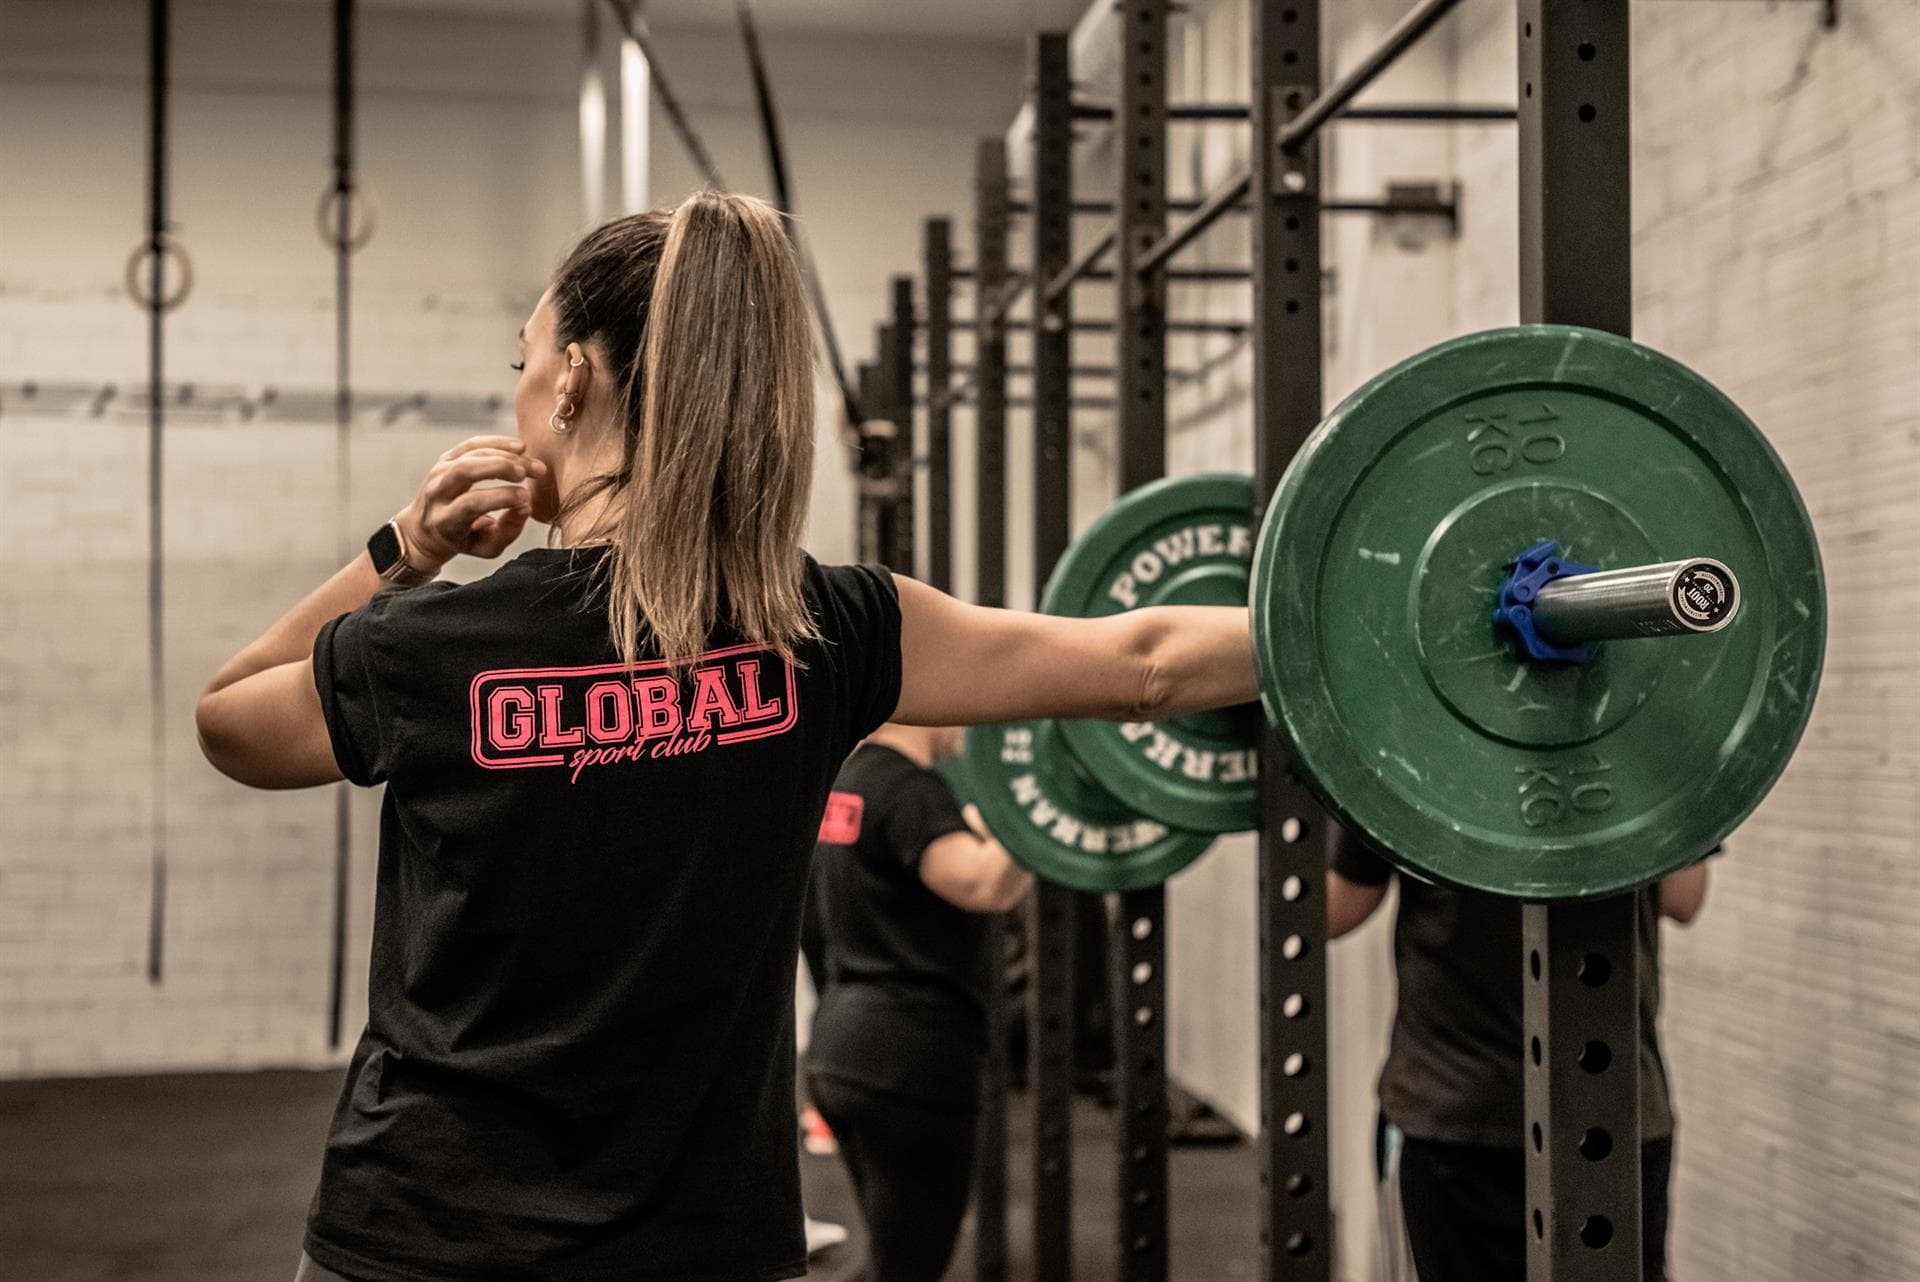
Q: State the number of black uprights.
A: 9